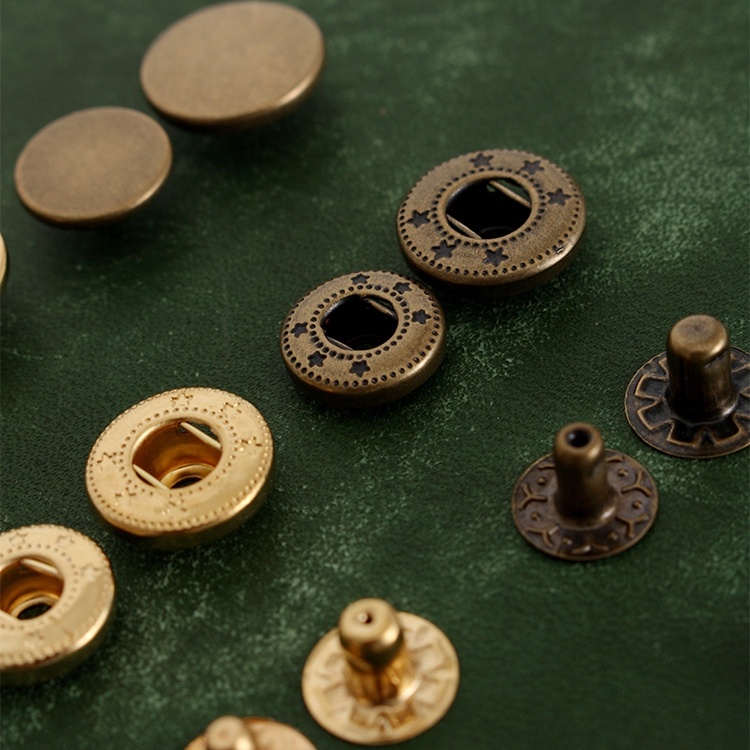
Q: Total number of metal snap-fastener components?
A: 11